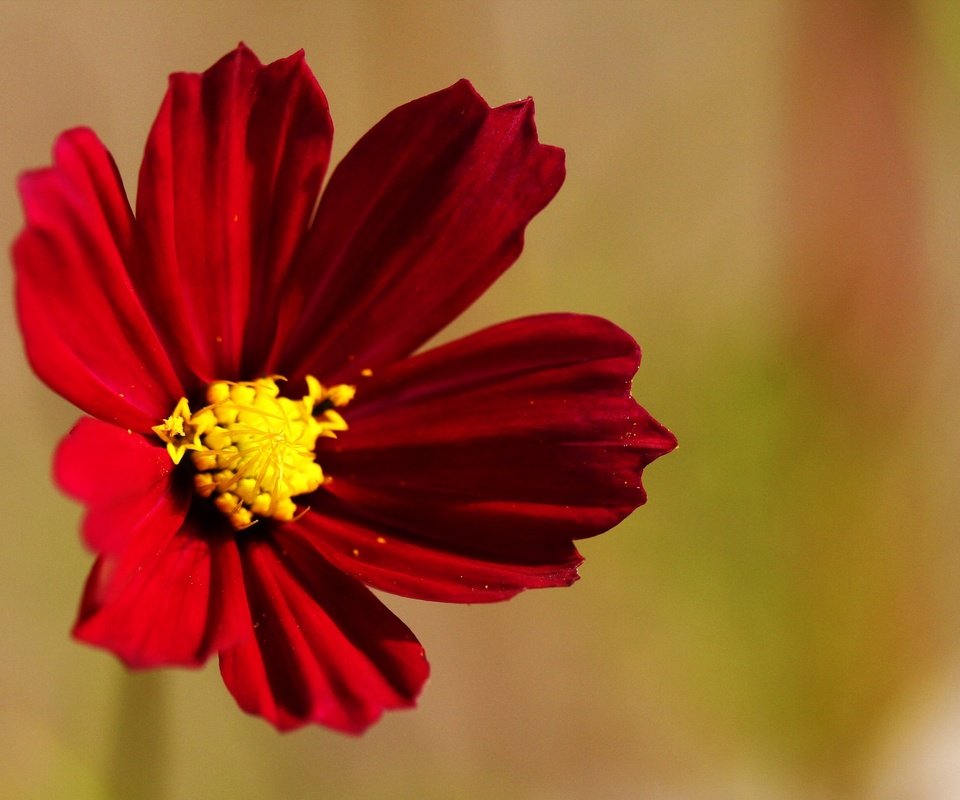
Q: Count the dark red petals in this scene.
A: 8